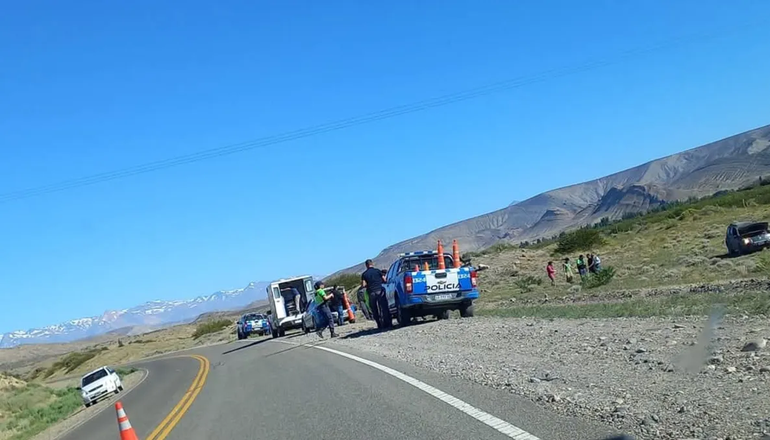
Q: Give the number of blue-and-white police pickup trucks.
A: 2